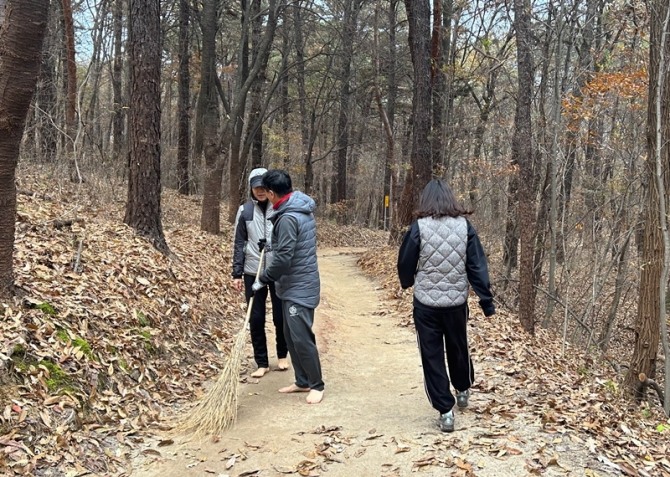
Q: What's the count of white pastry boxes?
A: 0